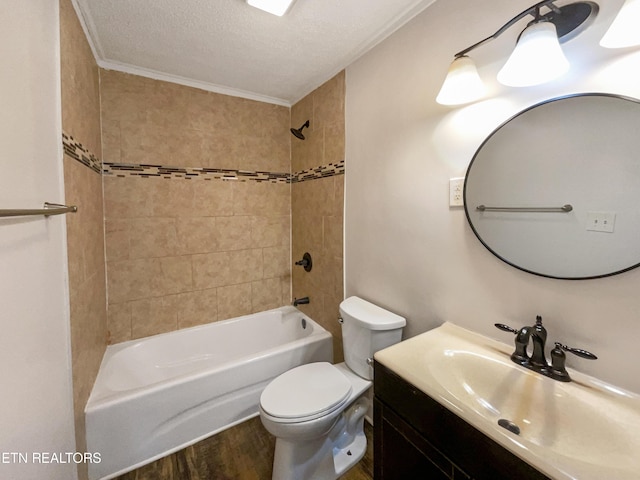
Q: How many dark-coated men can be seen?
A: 0